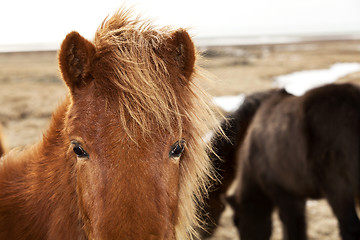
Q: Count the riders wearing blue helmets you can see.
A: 0